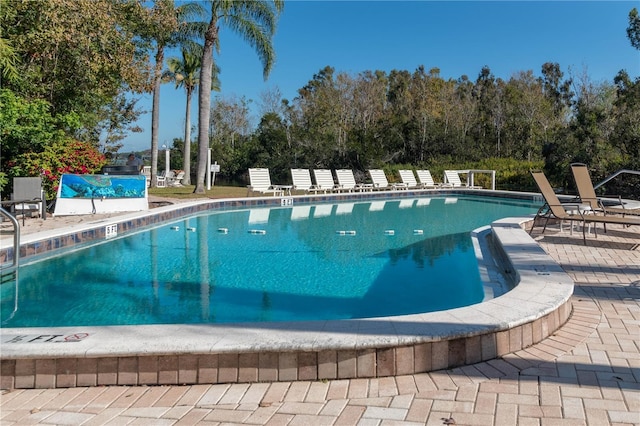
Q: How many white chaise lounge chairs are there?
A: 8